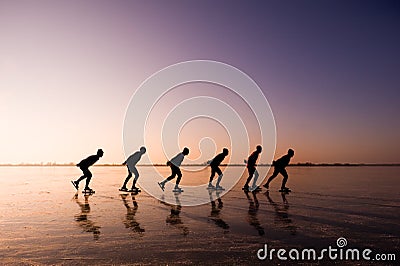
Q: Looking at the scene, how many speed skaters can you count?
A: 6